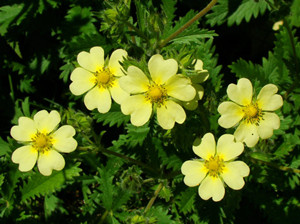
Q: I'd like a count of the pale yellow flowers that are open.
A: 5